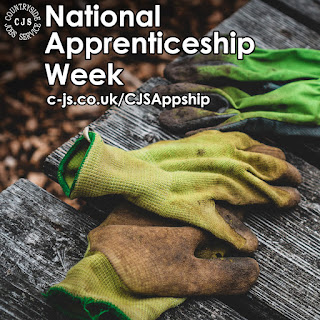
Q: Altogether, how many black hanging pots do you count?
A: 0